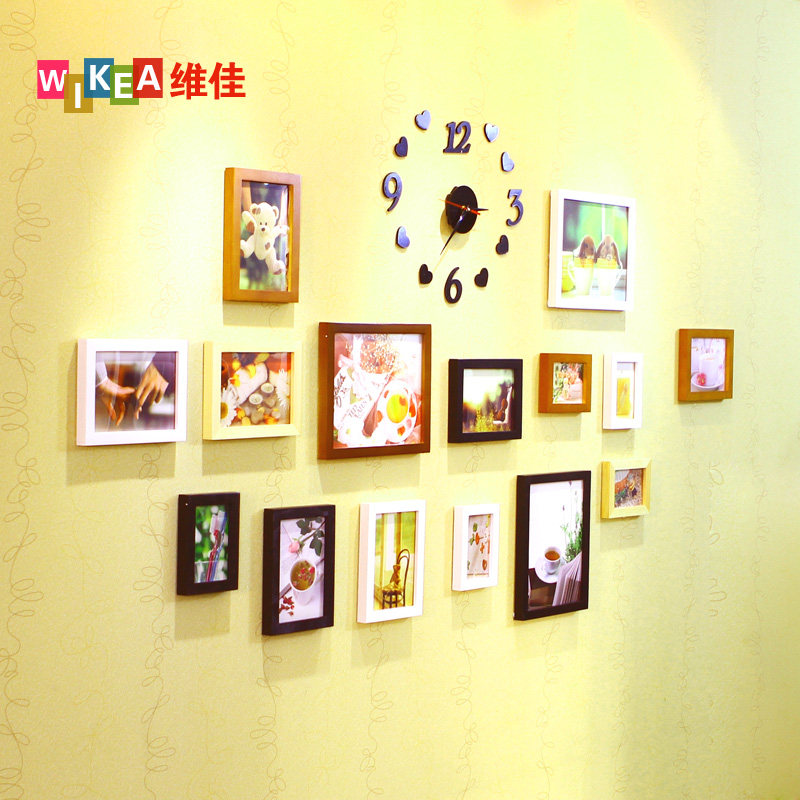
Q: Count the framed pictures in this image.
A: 15